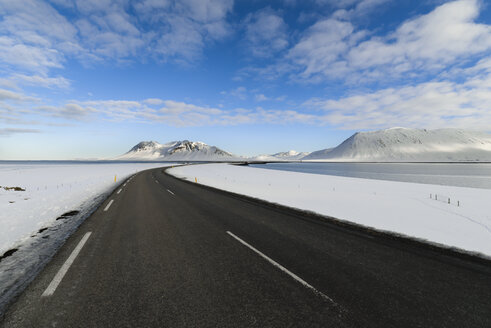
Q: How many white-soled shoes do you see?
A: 0